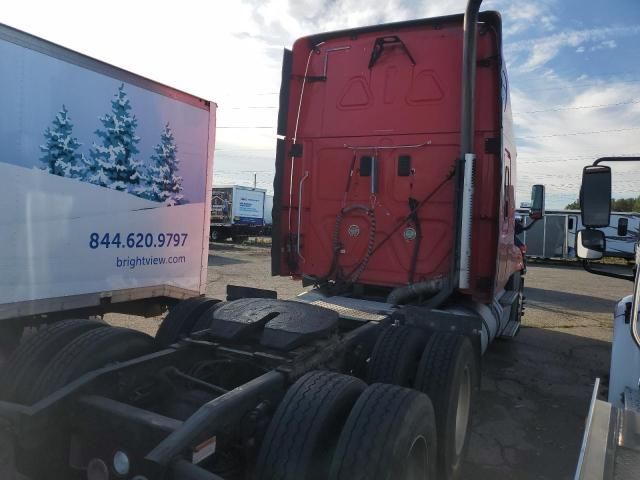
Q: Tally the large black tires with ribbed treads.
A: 8